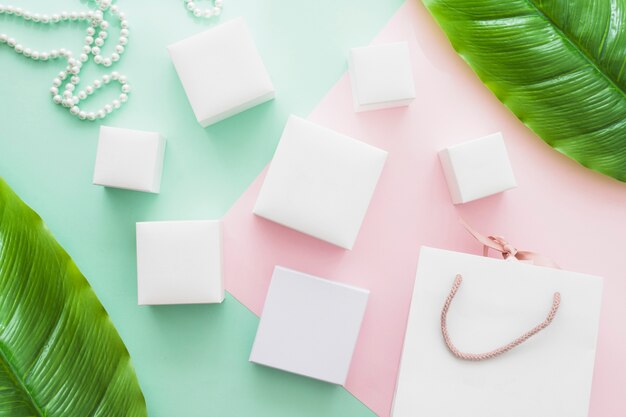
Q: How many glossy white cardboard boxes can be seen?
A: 7